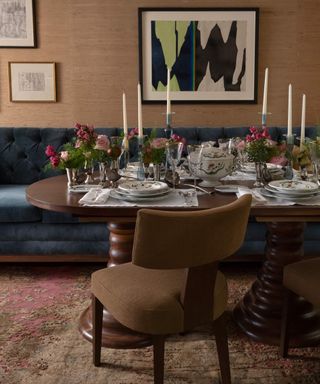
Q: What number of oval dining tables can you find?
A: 1